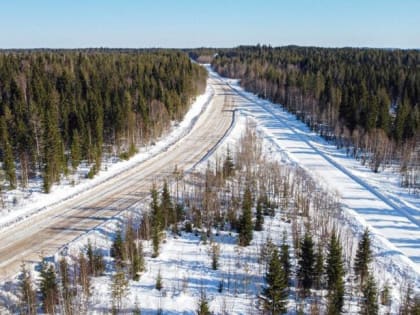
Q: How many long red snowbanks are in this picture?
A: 0